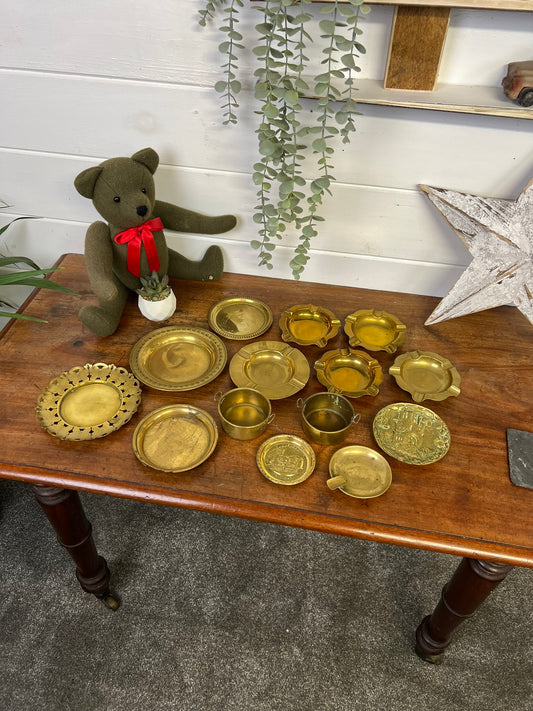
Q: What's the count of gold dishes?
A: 14